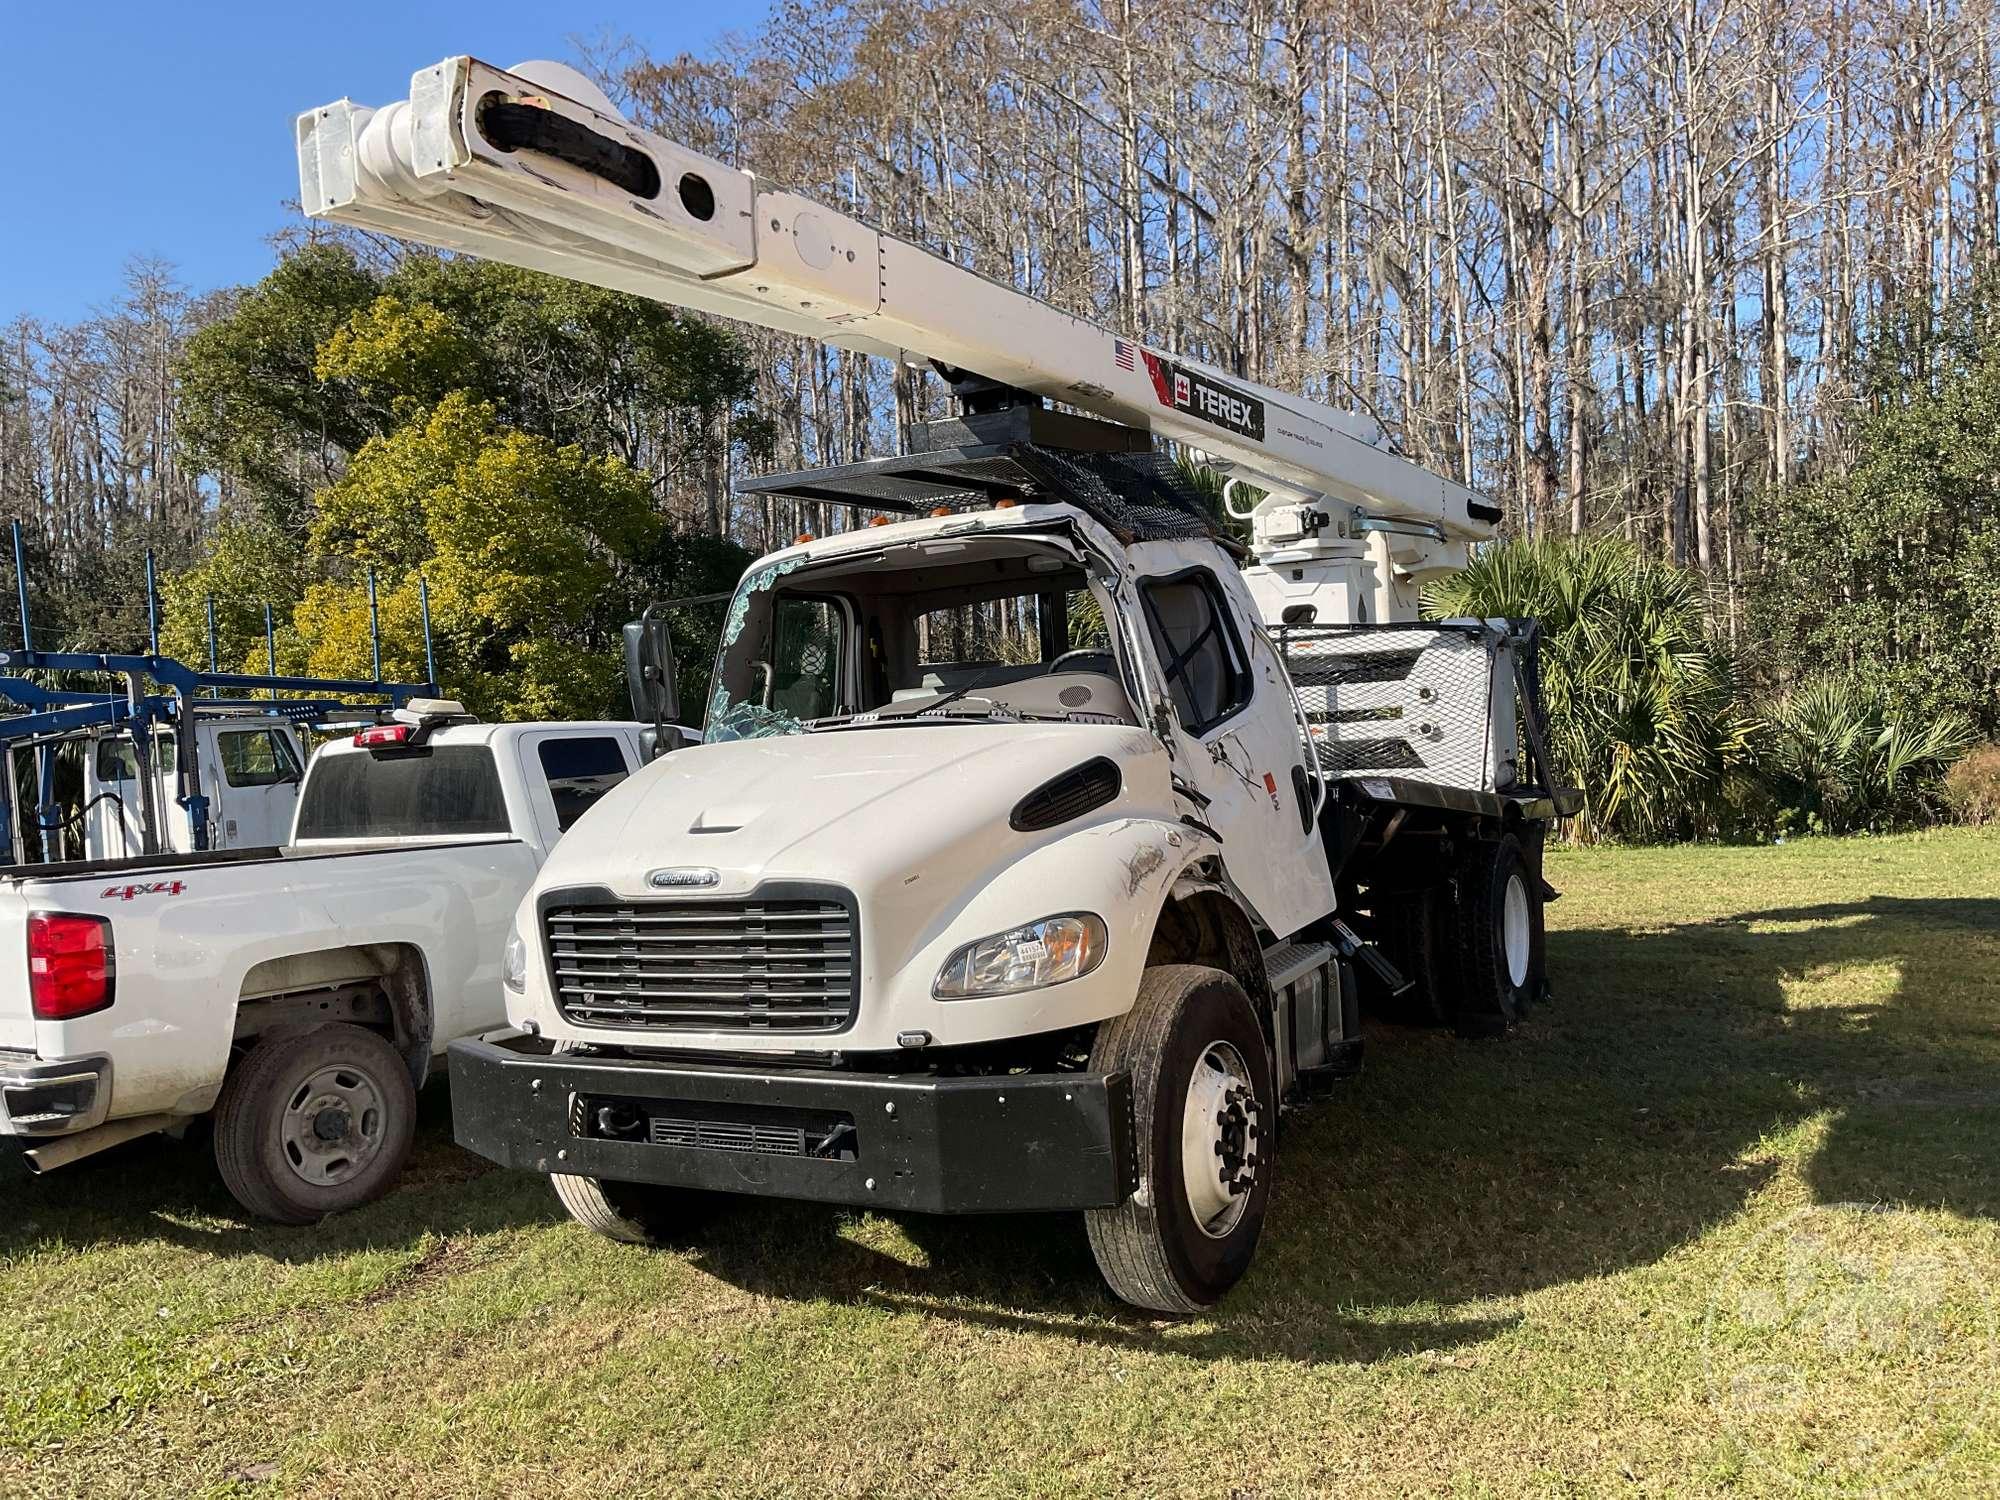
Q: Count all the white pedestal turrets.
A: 1